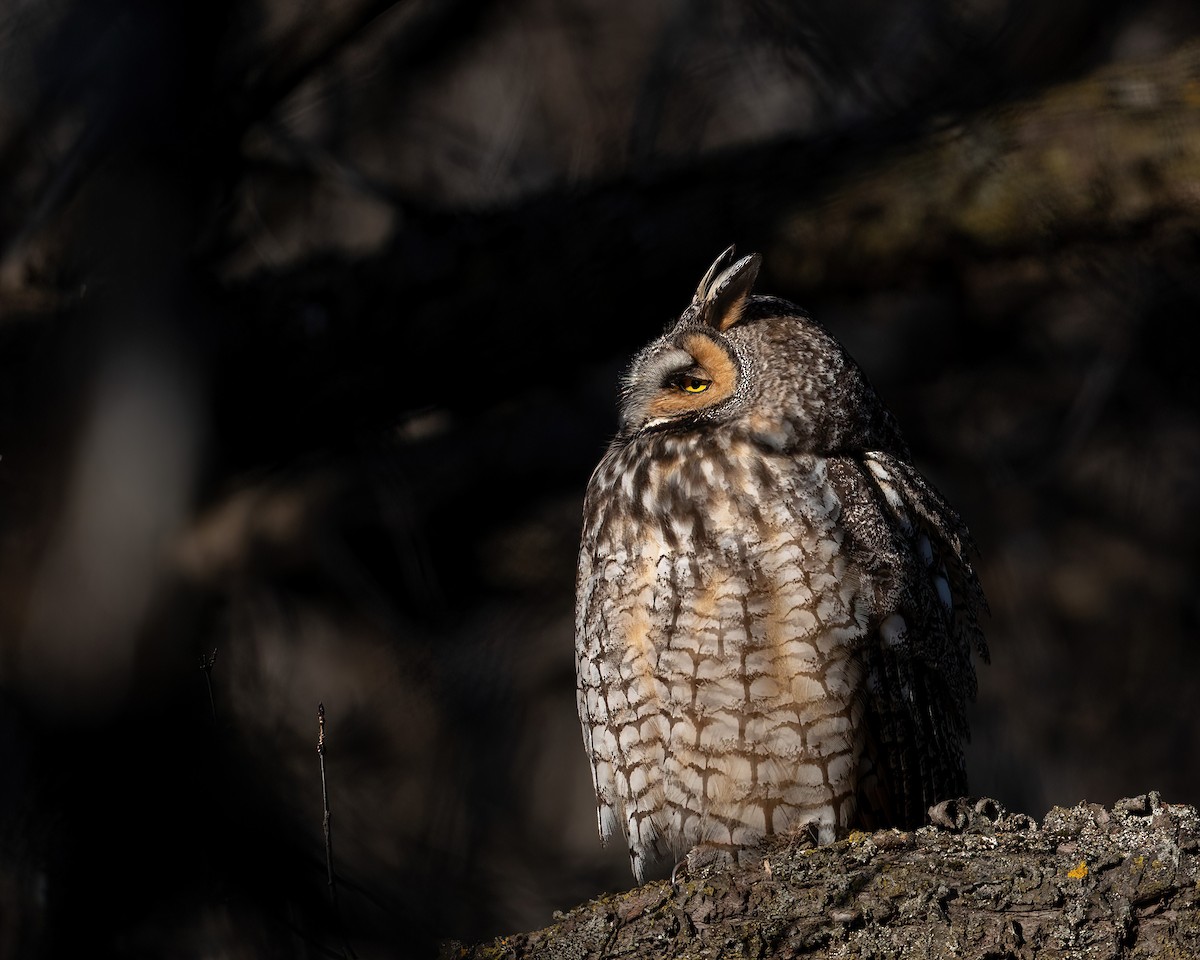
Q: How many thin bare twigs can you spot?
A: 2